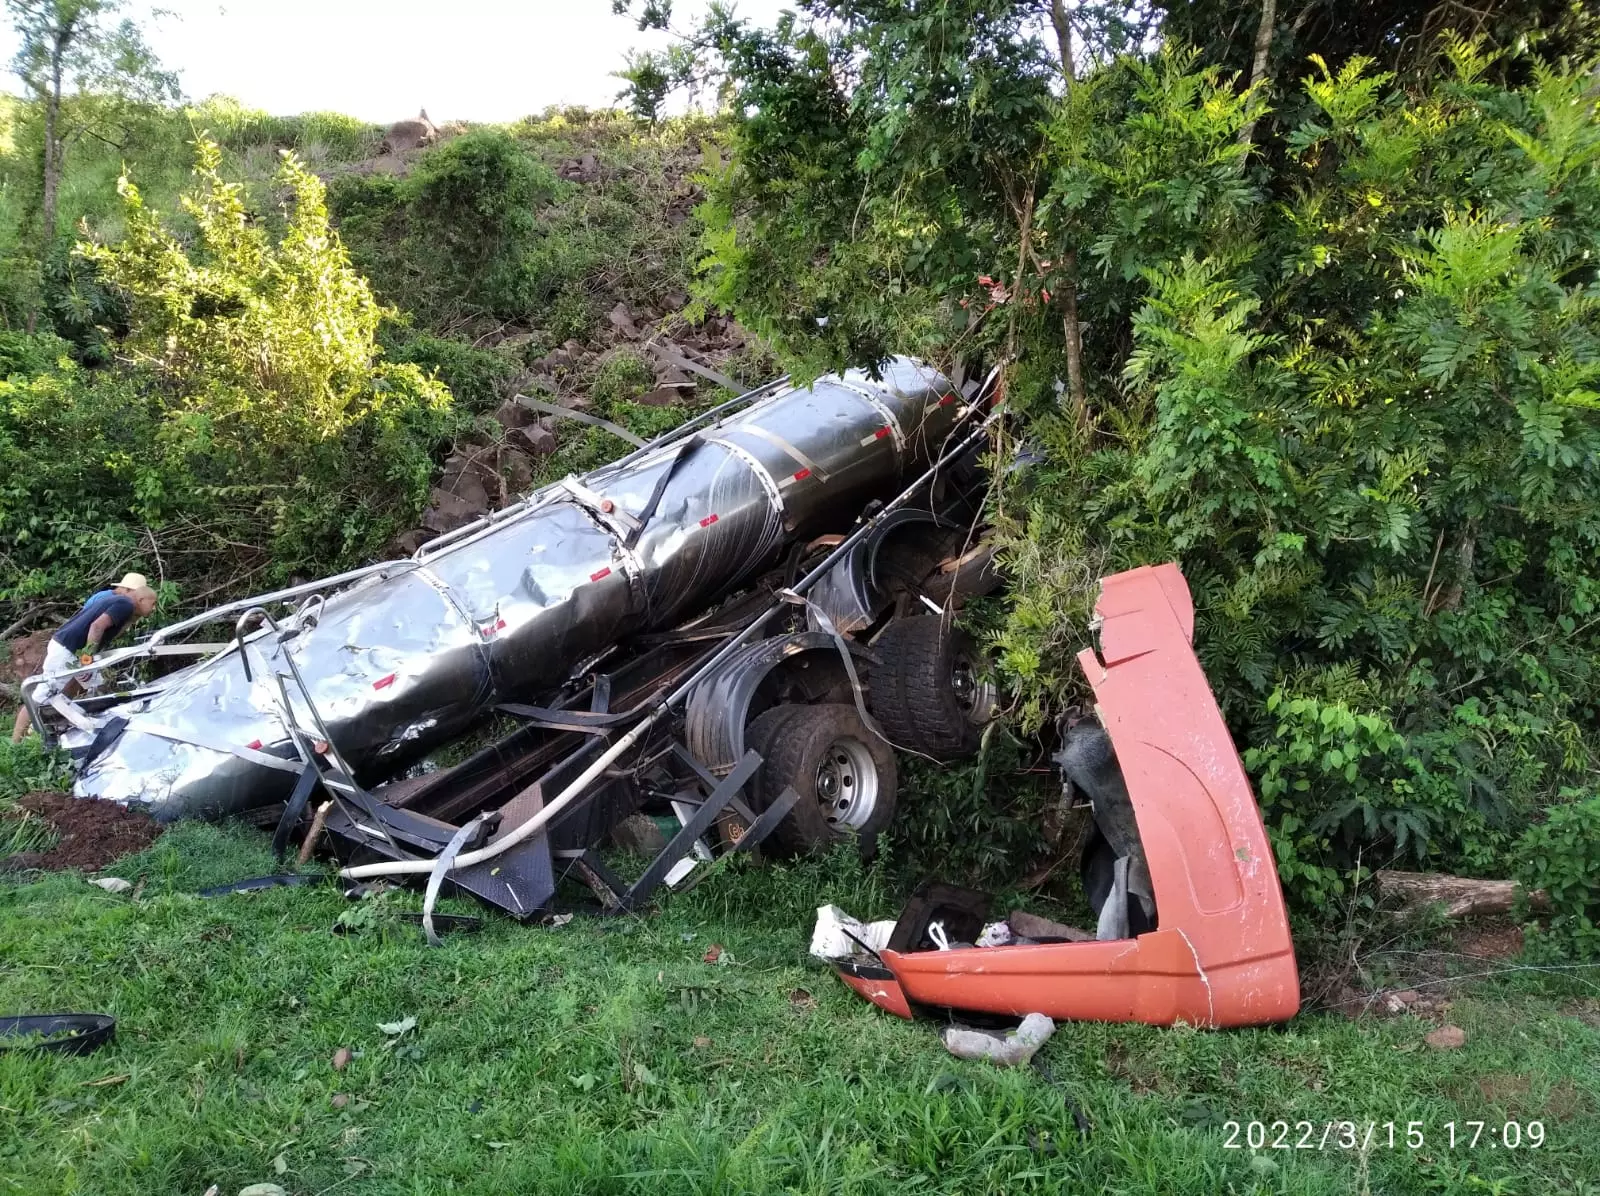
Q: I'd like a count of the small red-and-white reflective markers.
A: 8